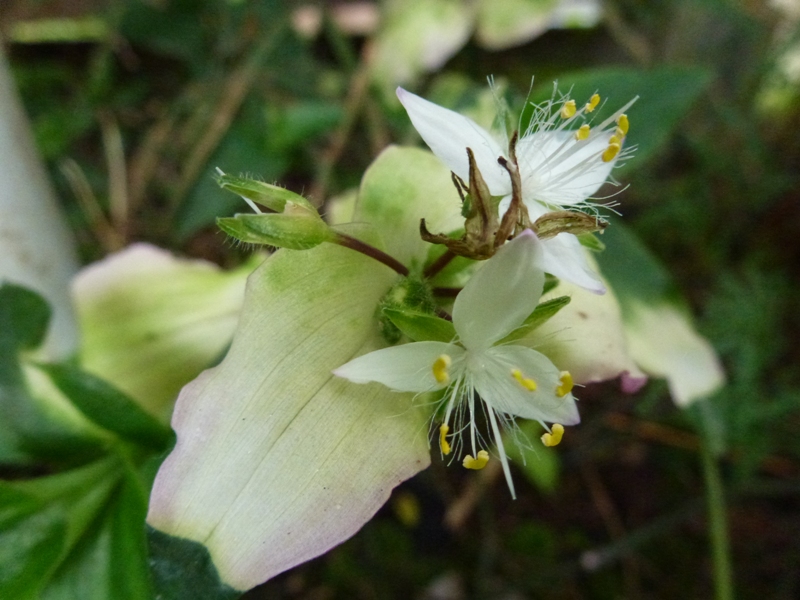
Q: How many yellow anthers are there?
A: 12